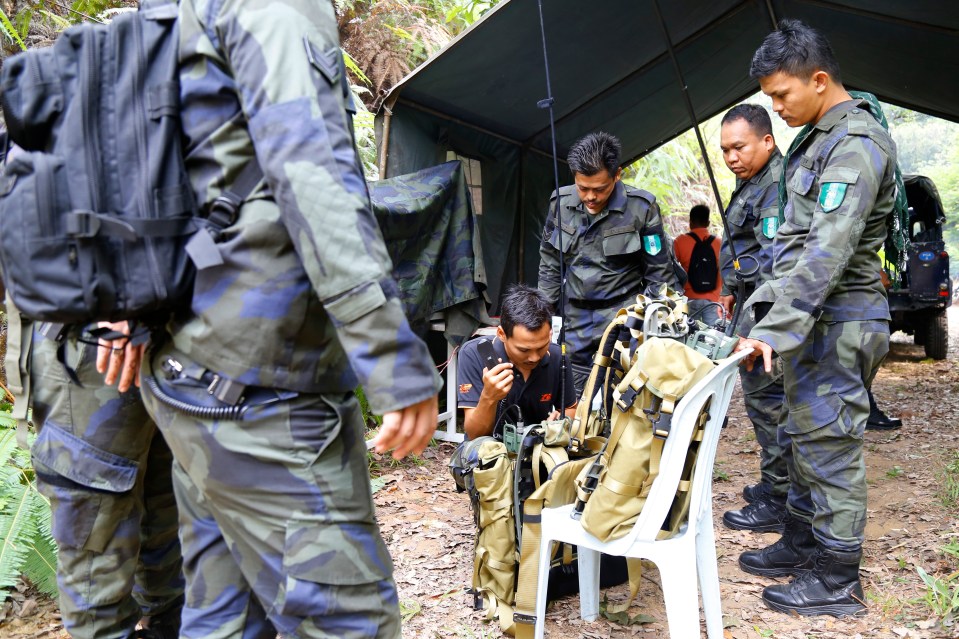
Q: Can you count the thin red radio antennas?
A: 0